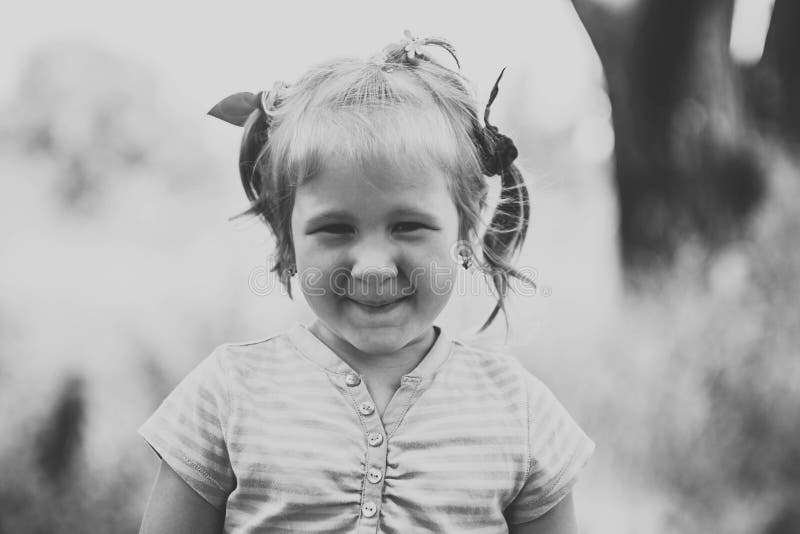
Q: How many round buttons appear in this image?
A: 5